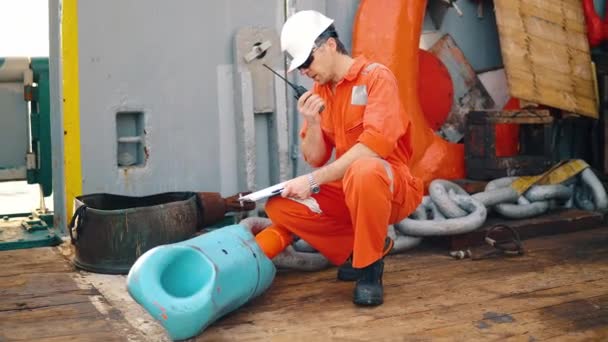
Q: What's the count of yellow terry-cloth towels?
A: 0